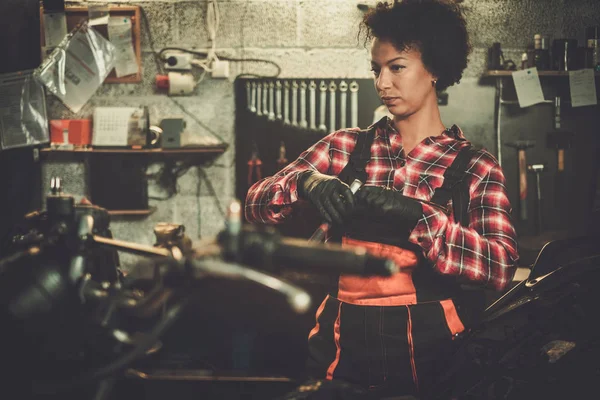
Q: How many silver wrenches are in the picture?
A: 14